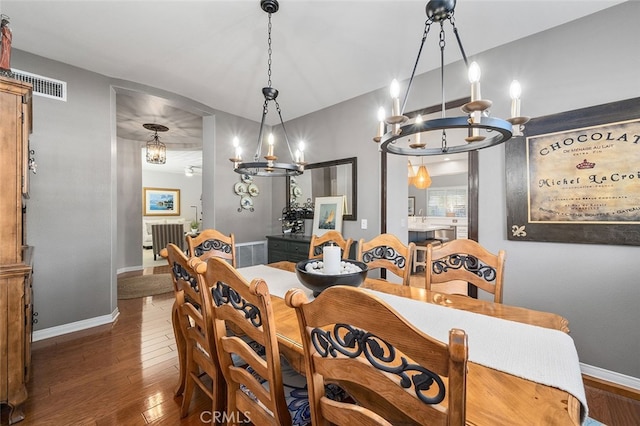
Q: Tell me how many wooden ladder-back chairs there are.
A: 7